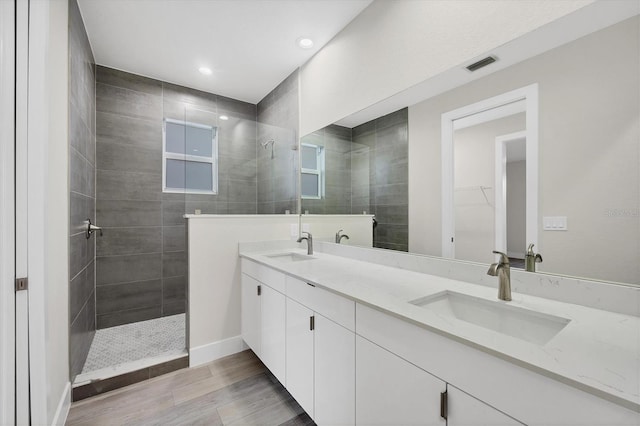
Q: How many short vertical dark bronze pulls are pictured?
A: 3